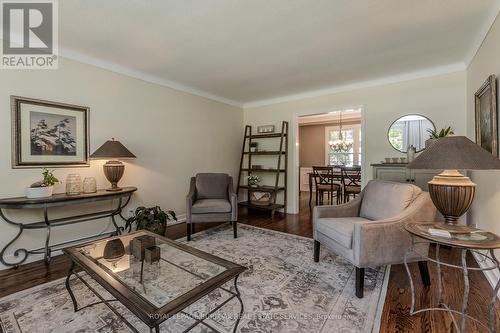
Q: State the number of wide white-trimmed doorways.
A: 1